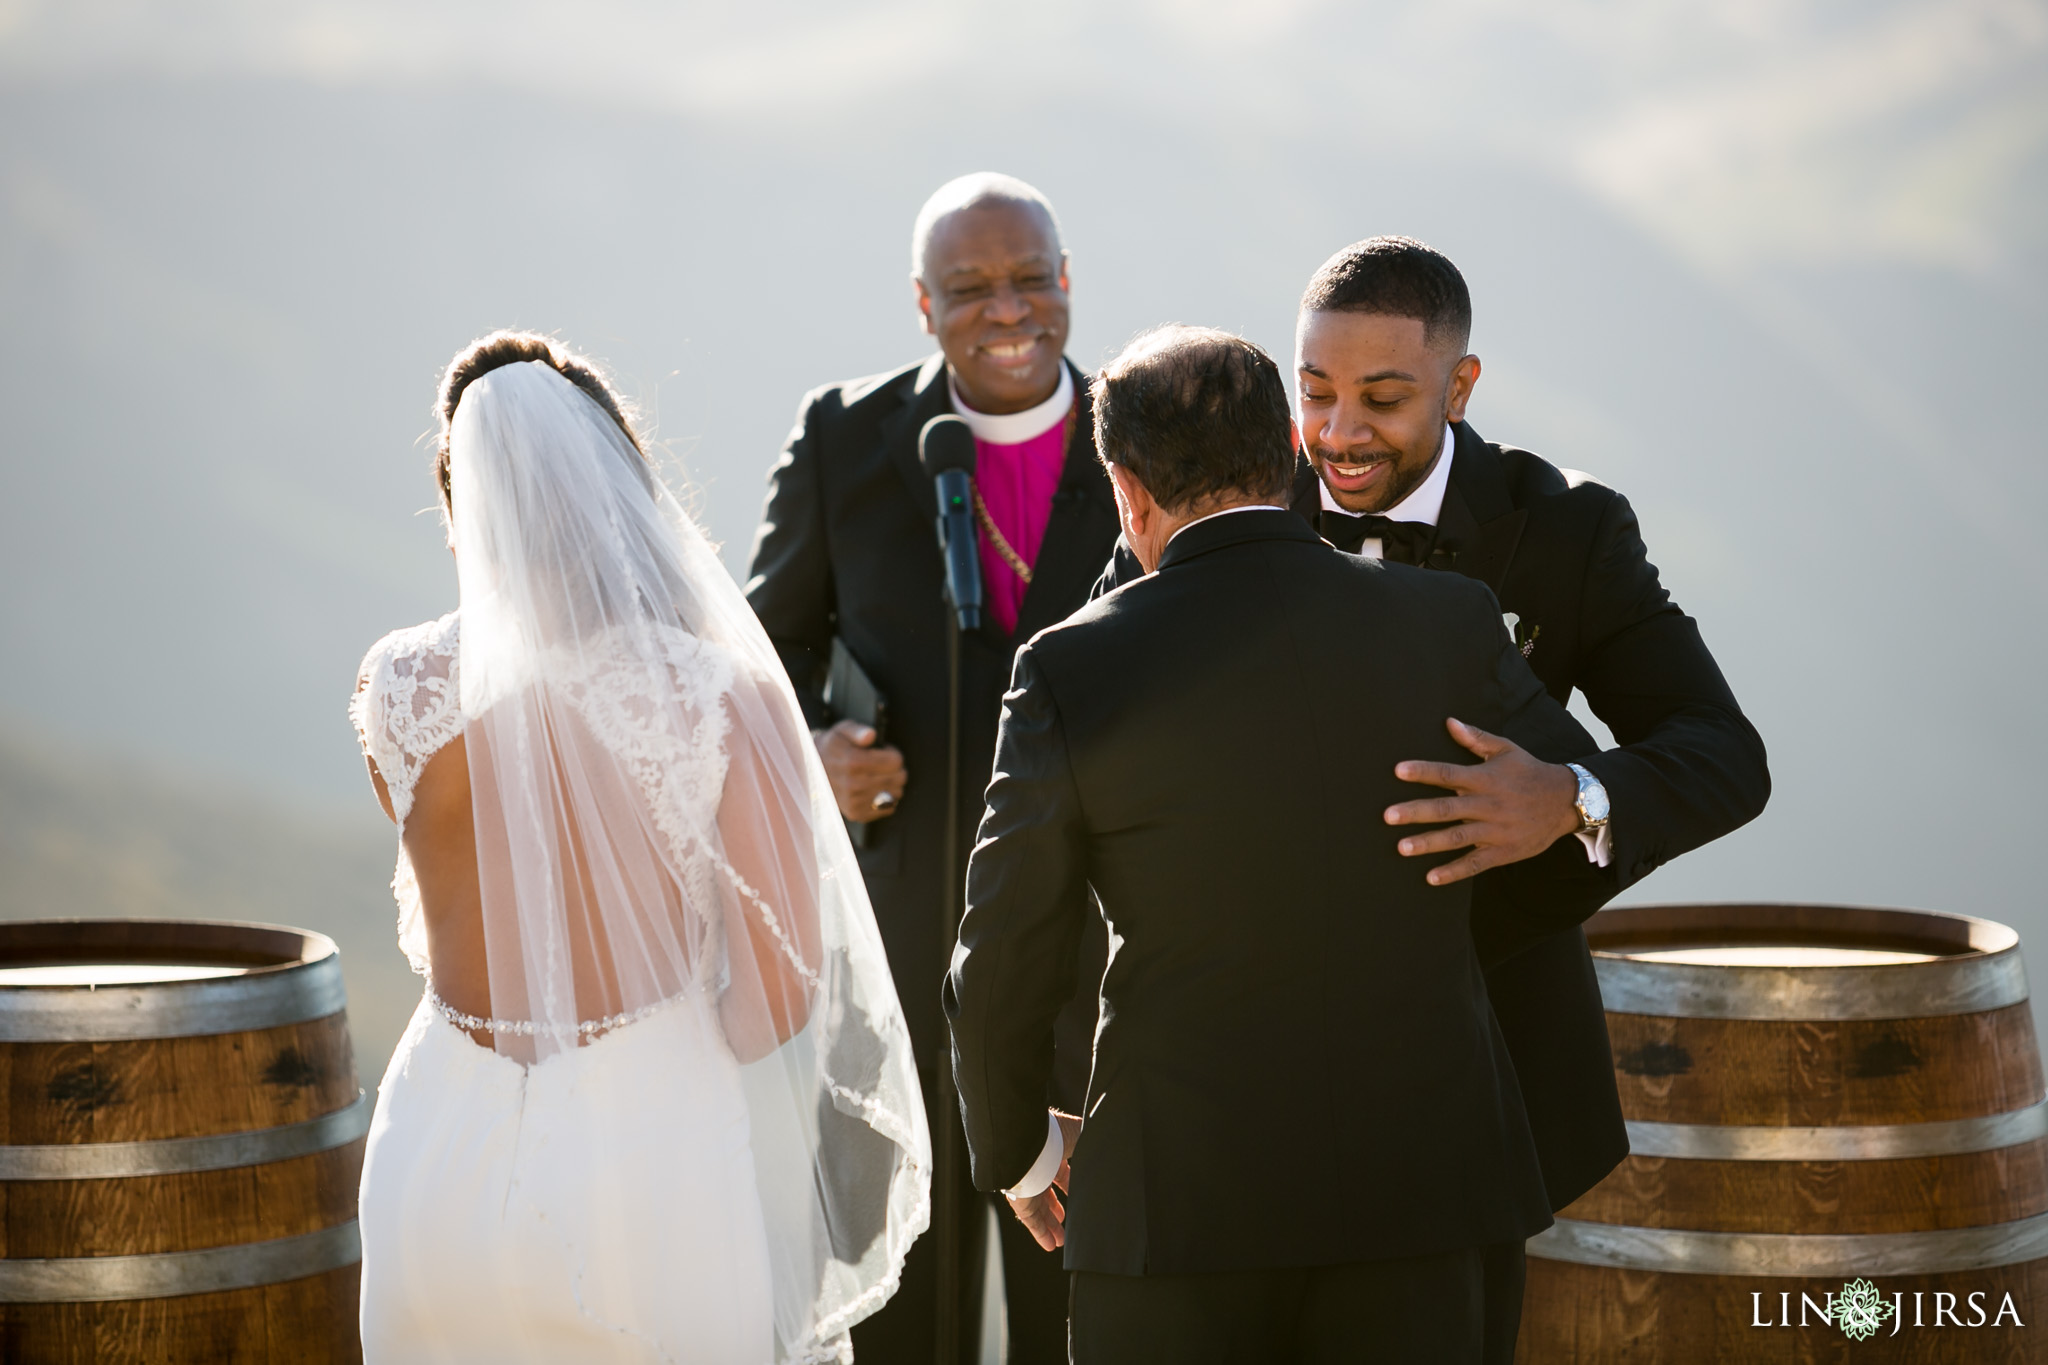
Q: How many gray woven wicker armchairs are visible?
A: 0